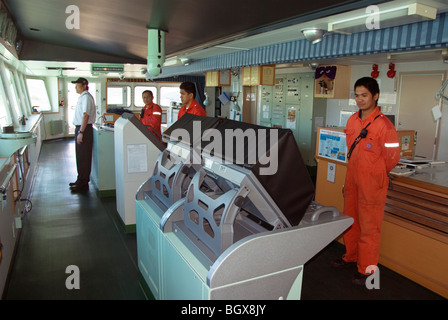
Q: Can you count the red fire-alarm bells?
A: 2